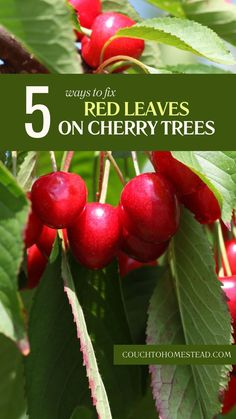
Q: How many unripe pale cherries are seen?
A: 0